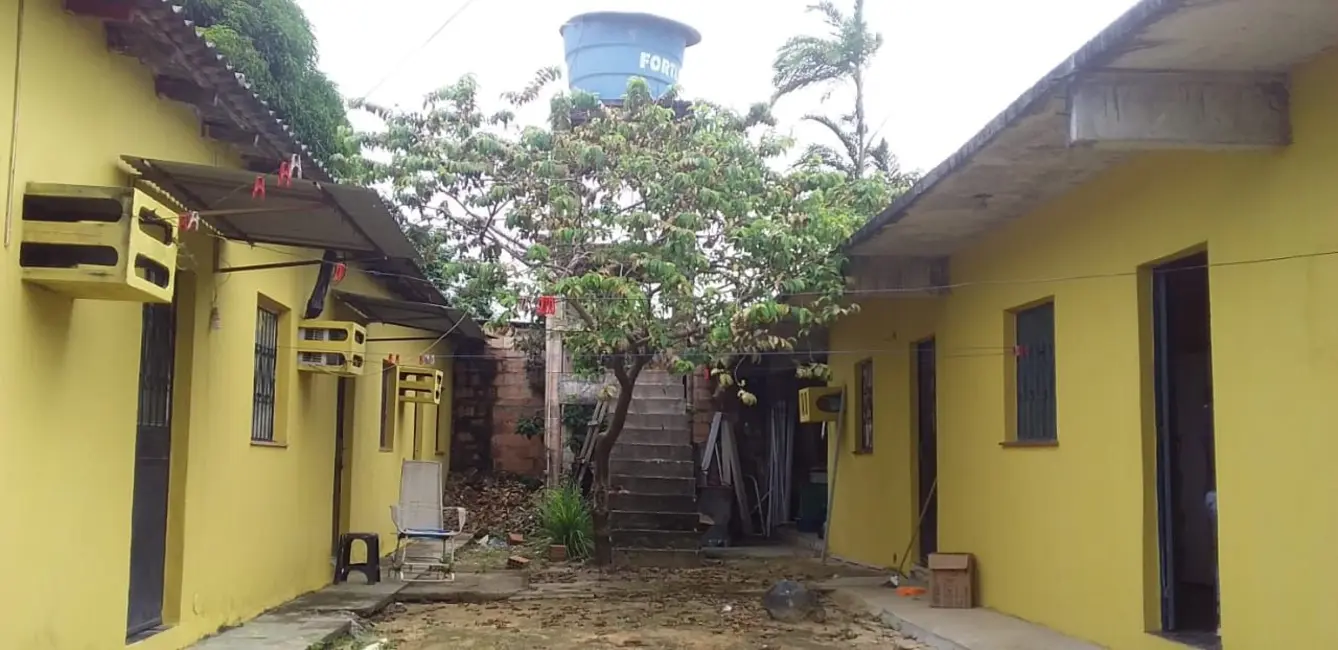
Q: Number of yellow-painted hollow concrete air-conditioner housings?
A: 4